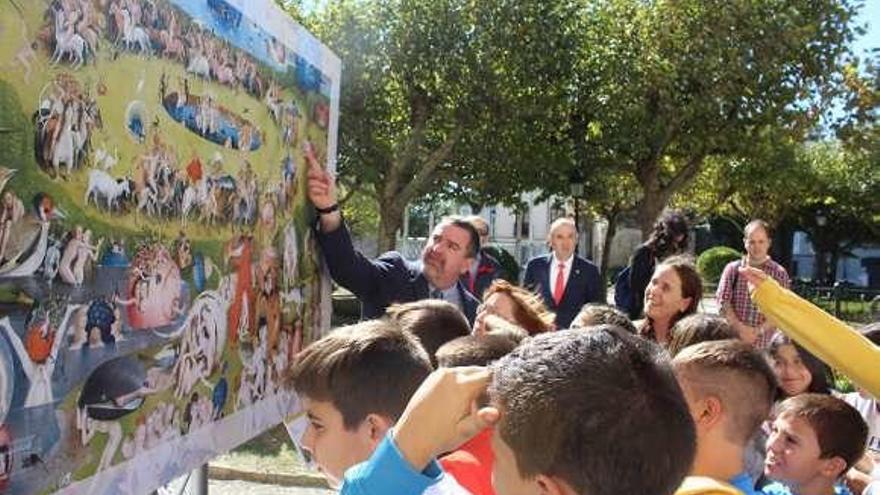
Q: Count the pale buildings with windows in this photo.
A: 1